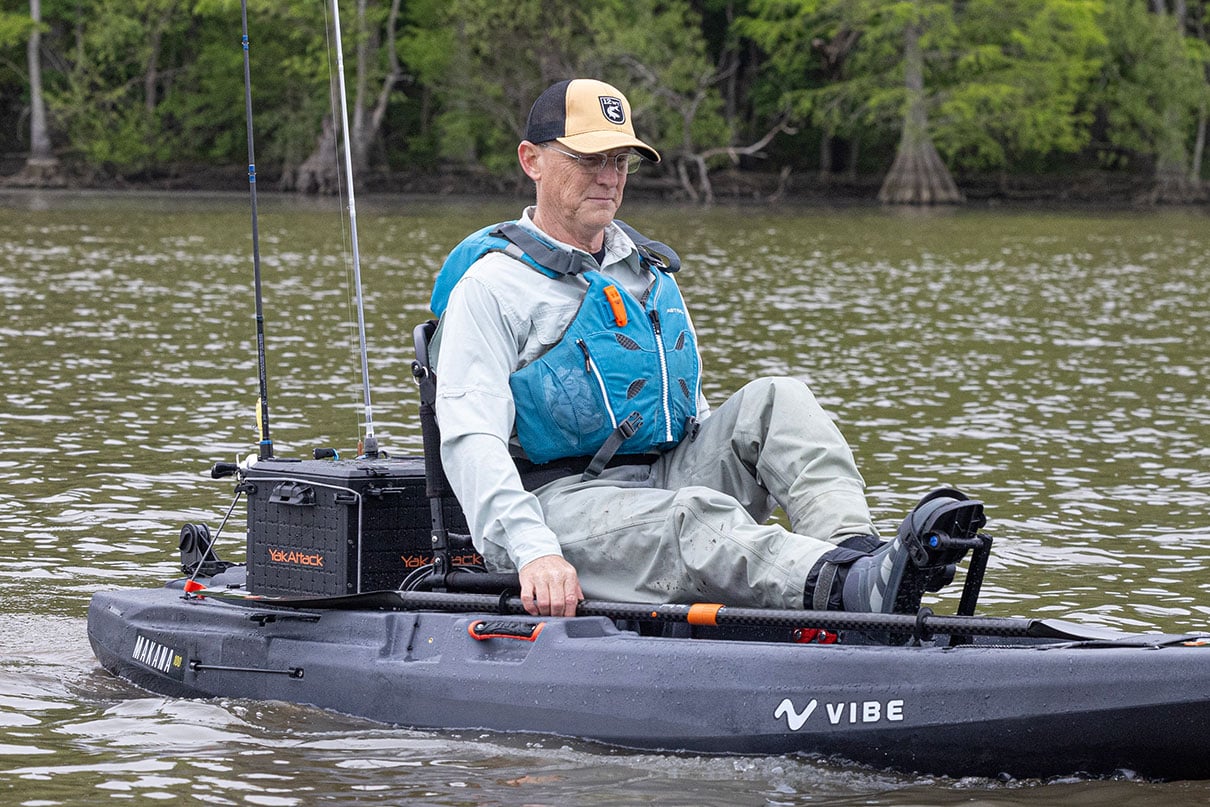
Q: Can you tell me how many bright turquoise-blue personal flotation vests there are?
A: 1